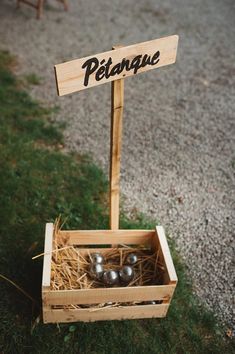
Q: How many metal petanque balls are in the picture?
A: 5